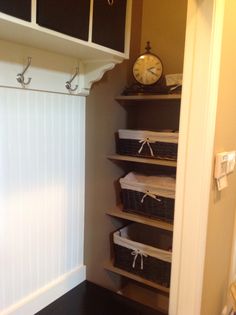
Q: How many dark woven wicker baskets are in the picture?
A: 3